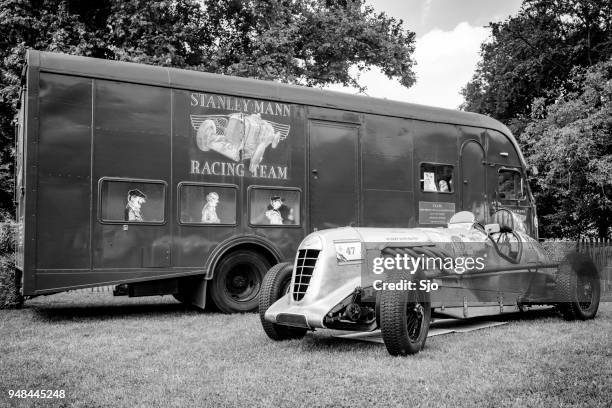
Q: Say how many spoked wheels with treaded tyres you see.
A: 3